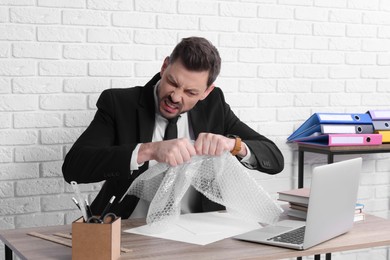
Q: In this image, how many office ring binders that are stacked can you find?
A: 6